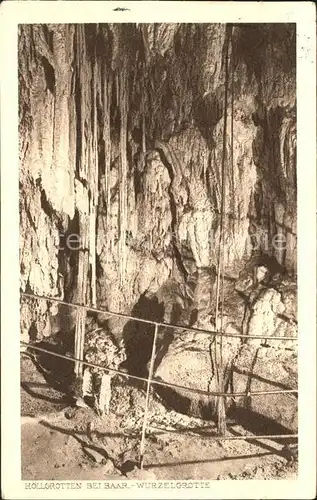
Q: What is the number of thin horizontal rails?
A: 3